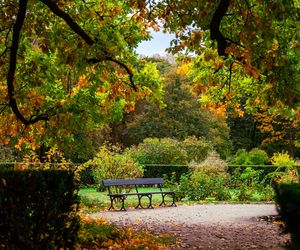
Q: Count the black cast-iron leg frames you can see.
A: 3